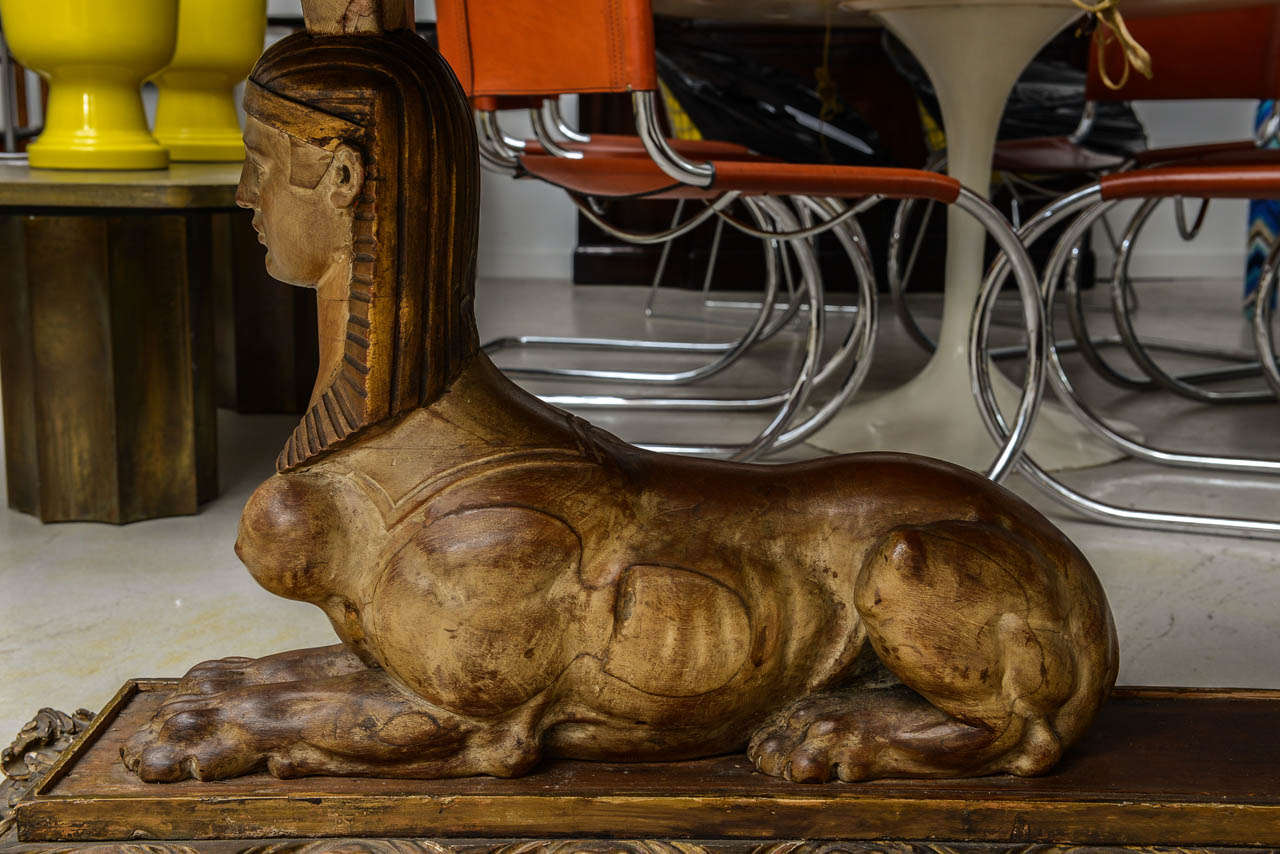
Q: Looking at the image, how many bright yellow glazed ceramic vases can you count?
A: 2